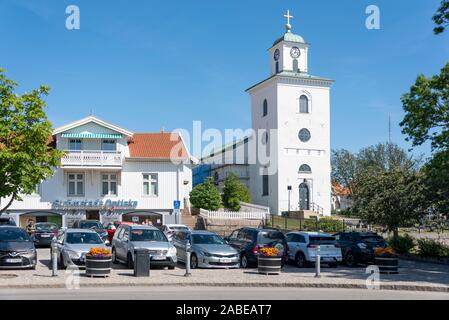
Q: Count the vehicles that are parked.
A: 12